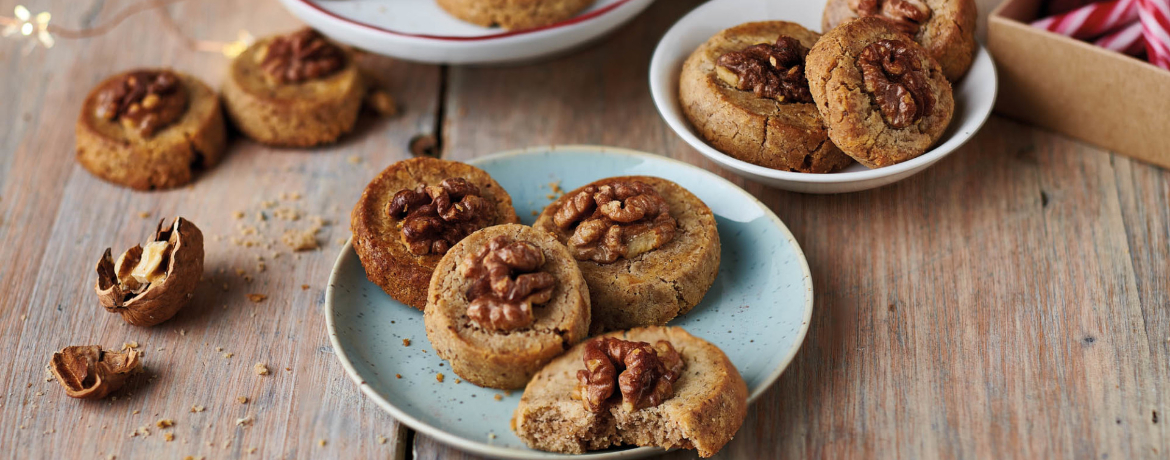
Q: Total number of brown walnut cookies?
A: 10